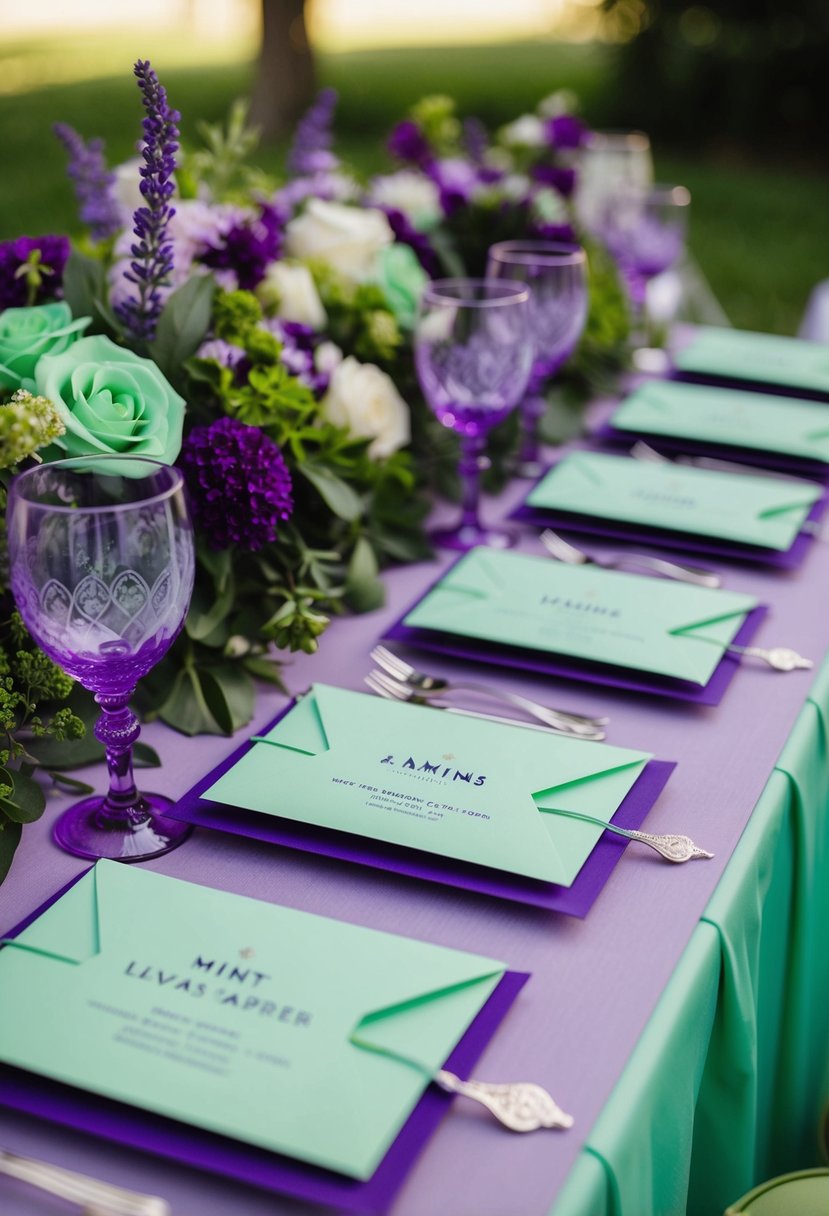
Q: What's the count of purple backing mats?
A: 6